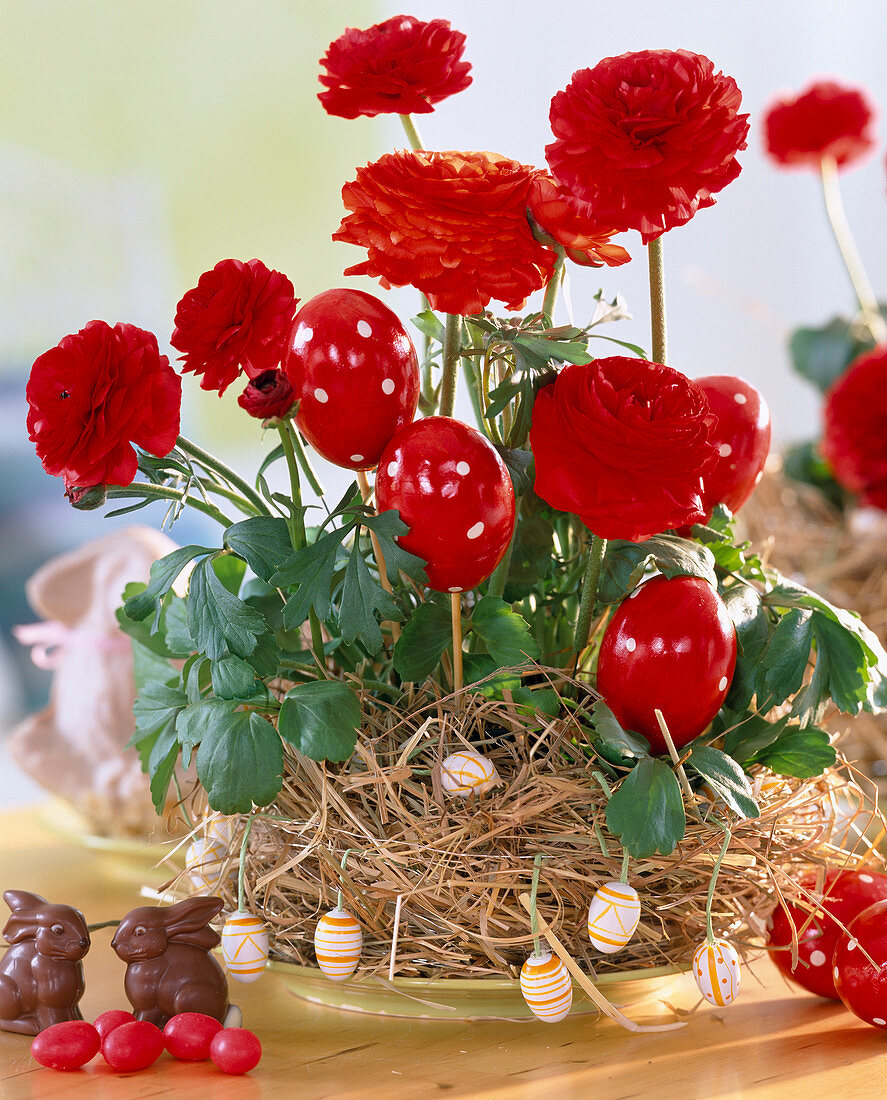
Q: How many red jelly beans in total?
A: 5